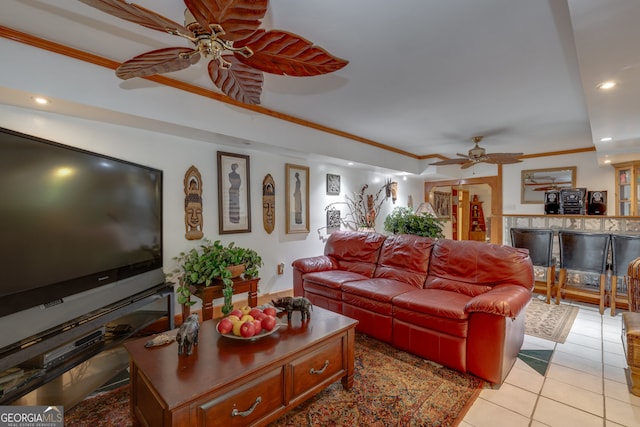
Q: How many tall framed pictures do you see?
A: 2